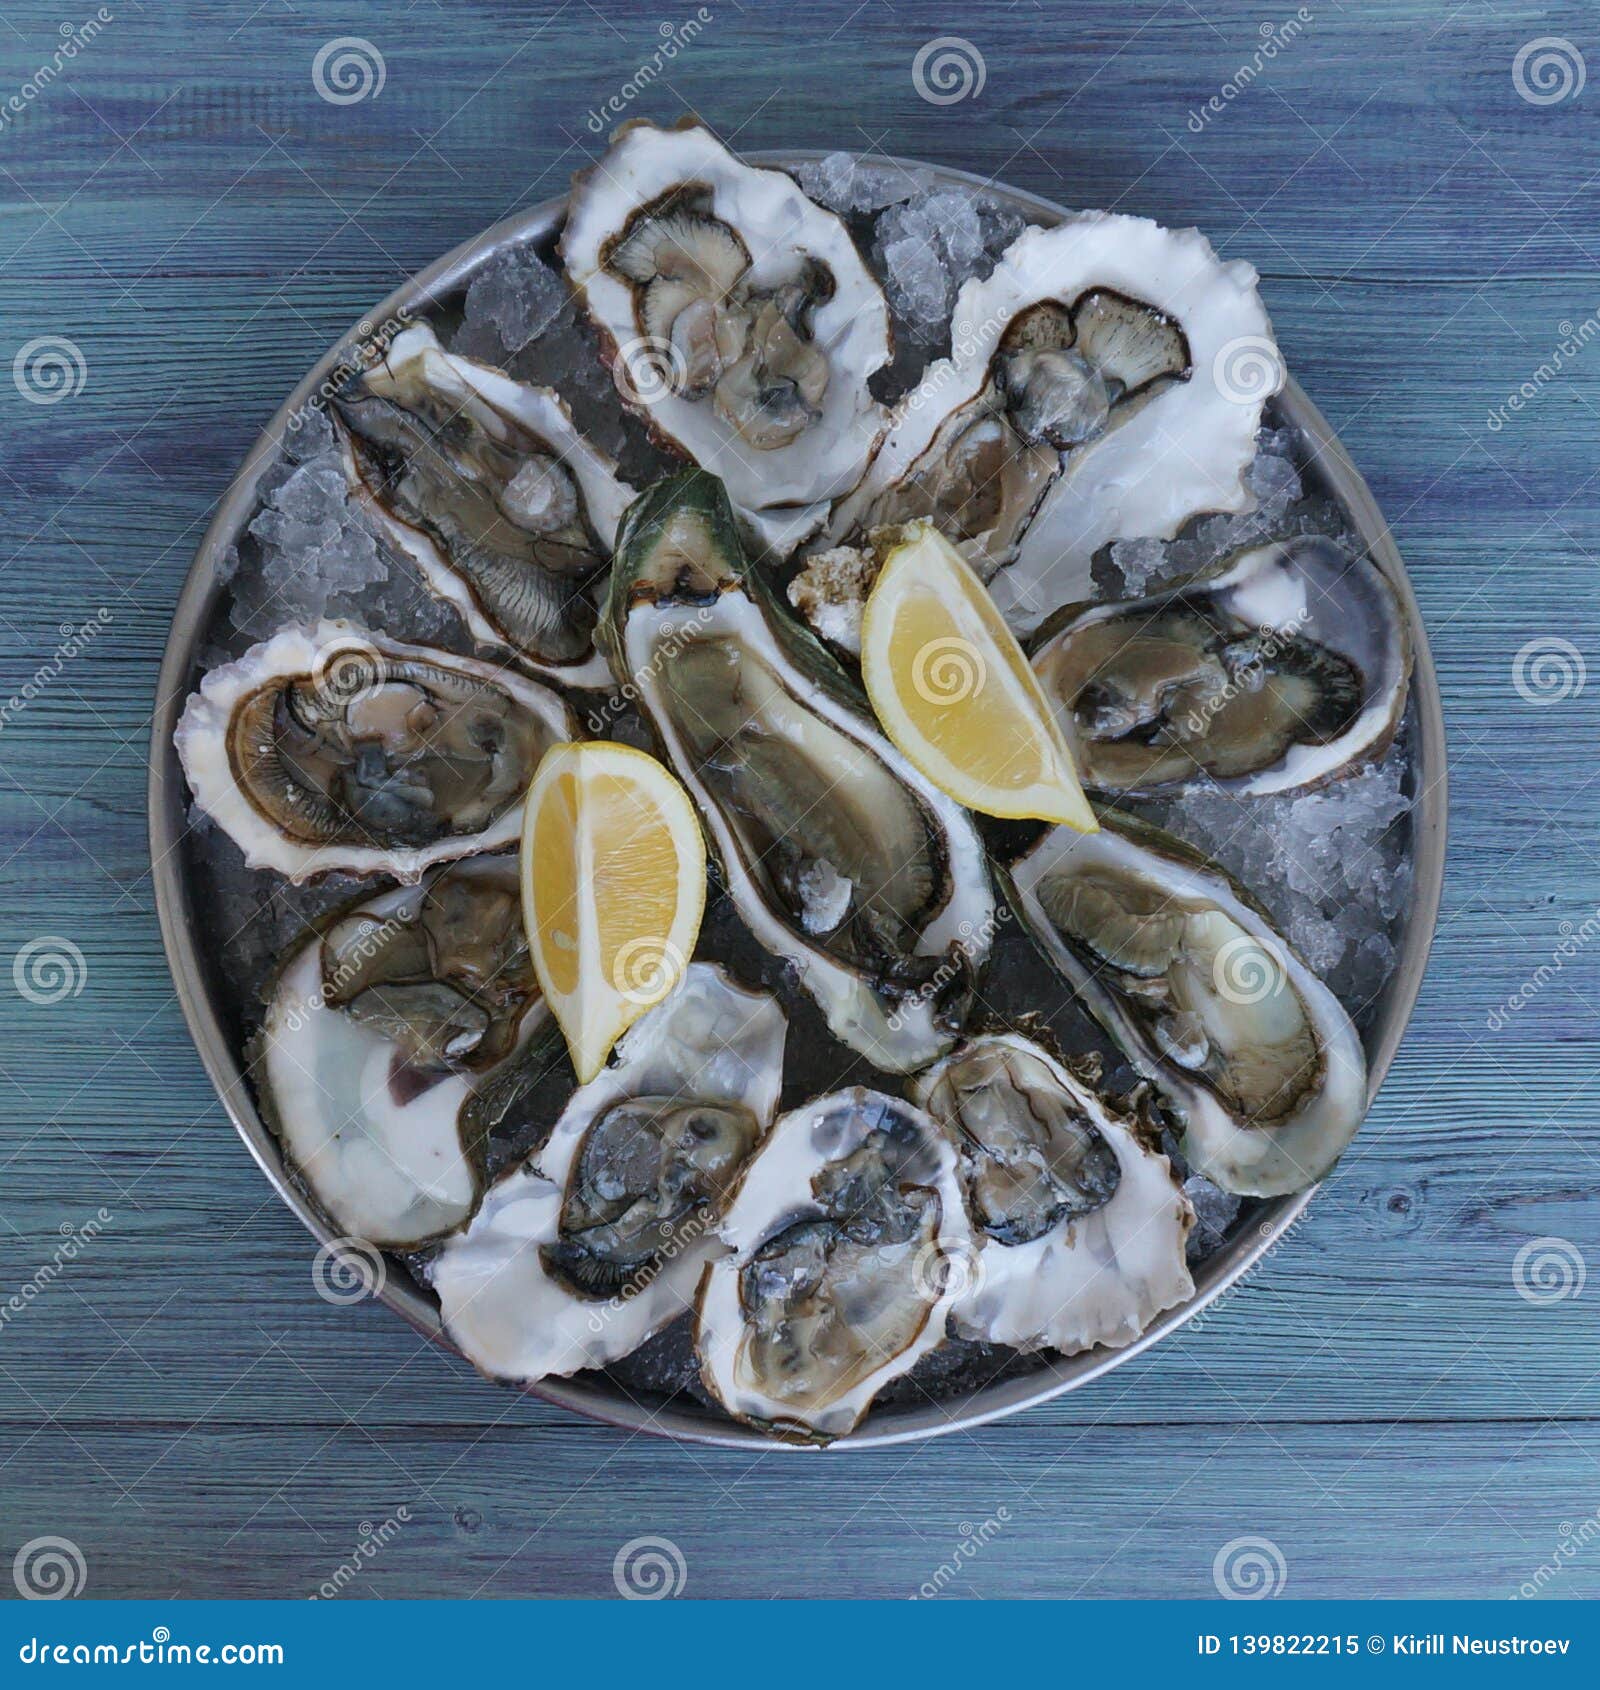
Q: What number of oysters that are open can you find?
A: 11